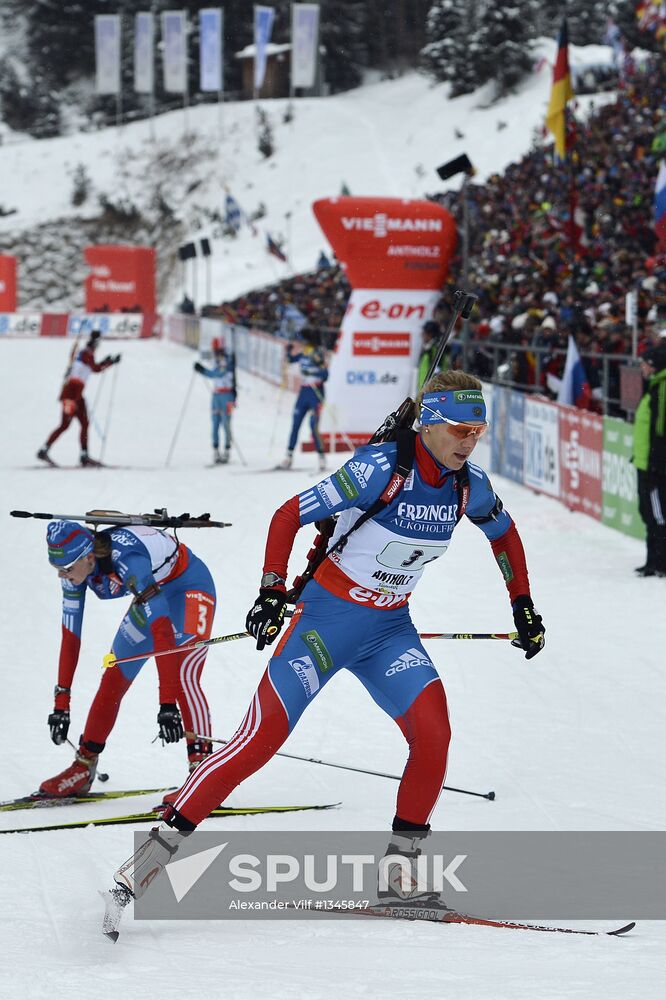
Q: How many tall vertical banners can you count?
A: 6